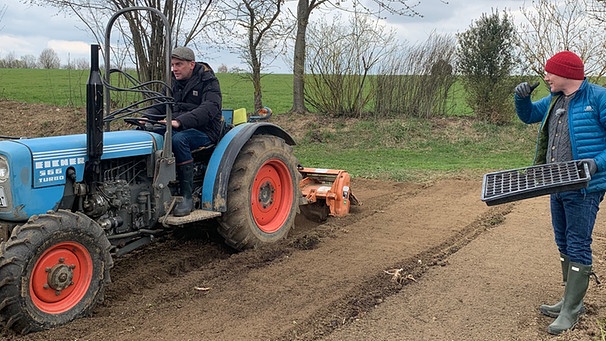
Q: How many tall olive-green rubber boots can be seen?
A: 2